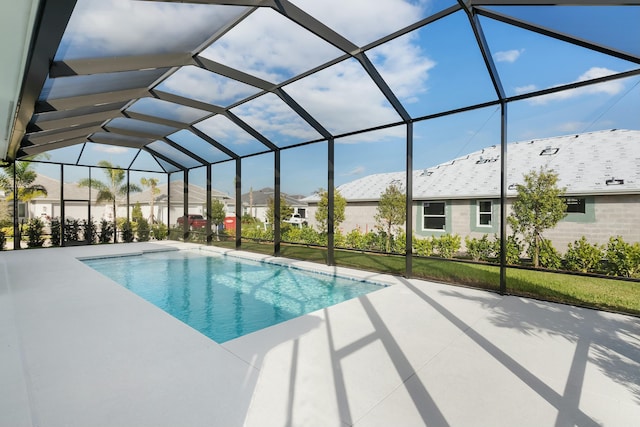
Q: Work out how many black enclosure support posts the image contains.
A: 12